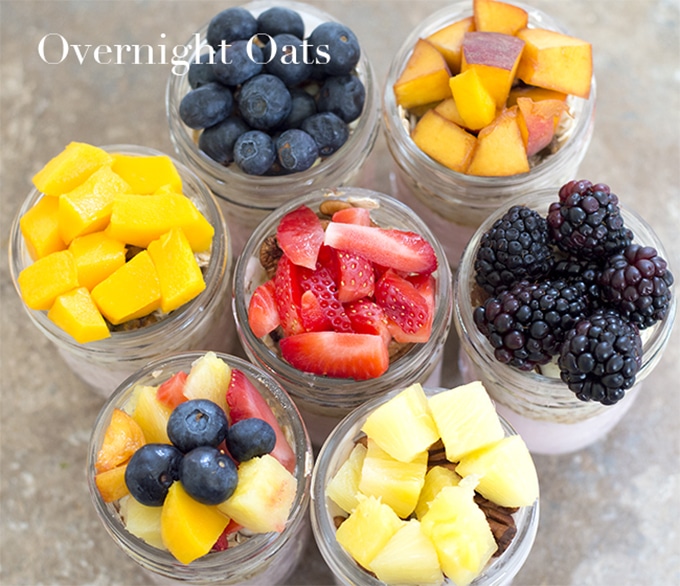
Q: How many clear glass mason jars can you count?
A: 7